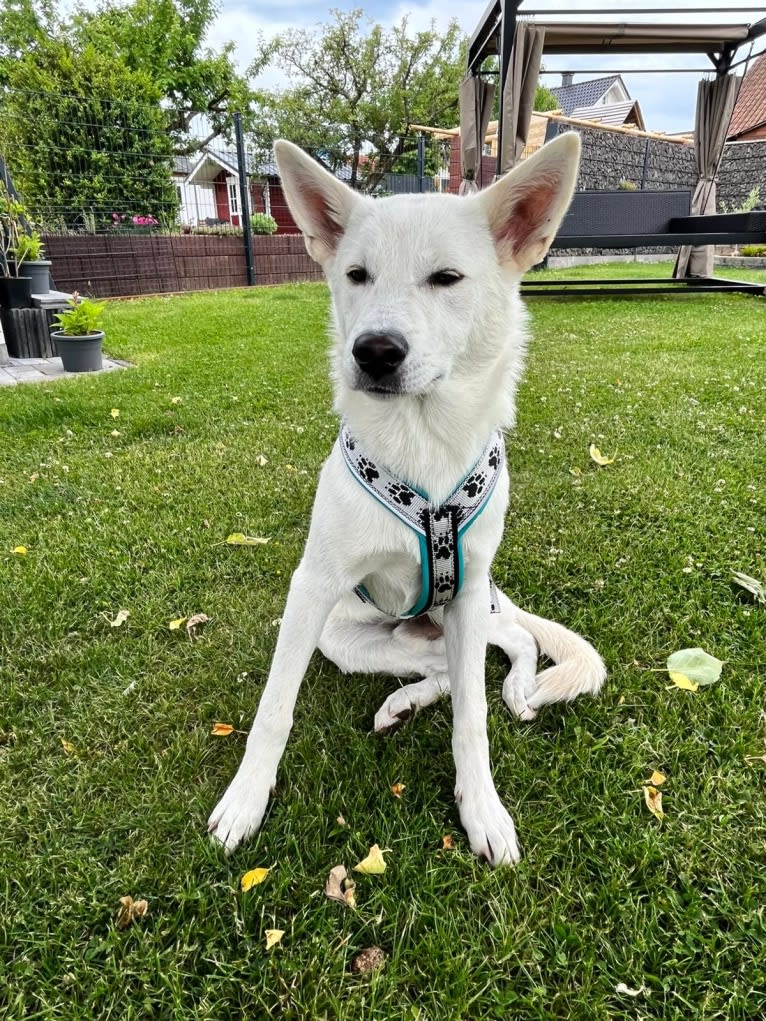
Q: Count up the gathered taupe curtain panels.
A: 3